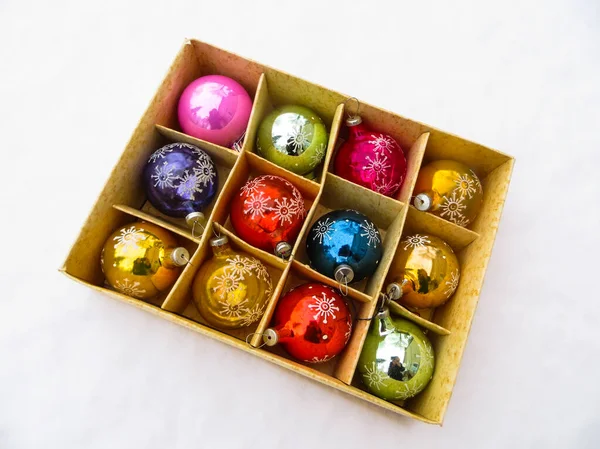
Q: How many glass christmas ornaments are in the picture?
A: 12